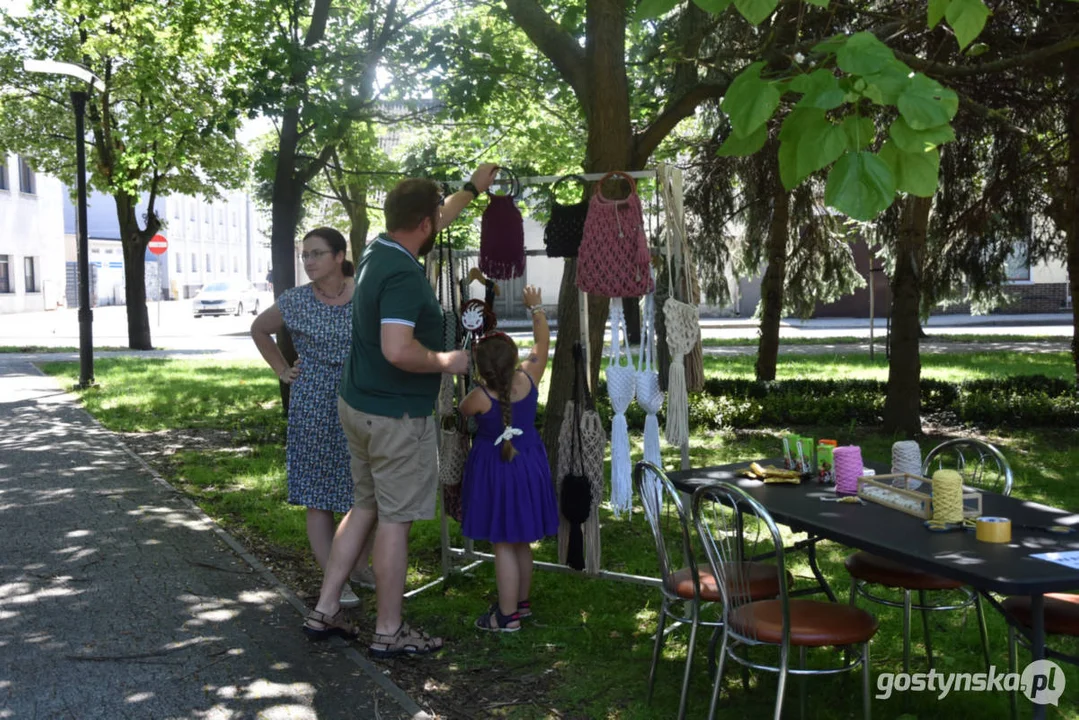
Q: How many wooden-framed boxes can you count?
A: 1